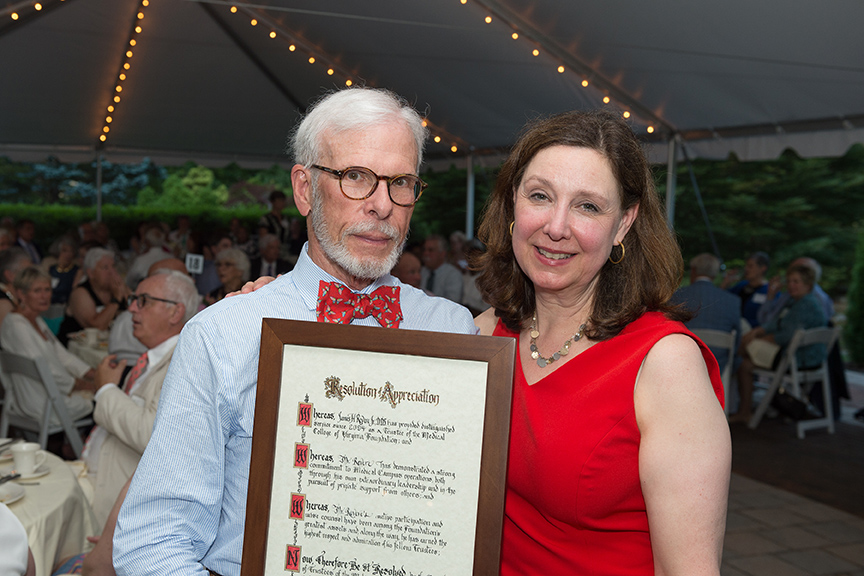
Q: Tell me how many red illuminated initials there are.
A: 4